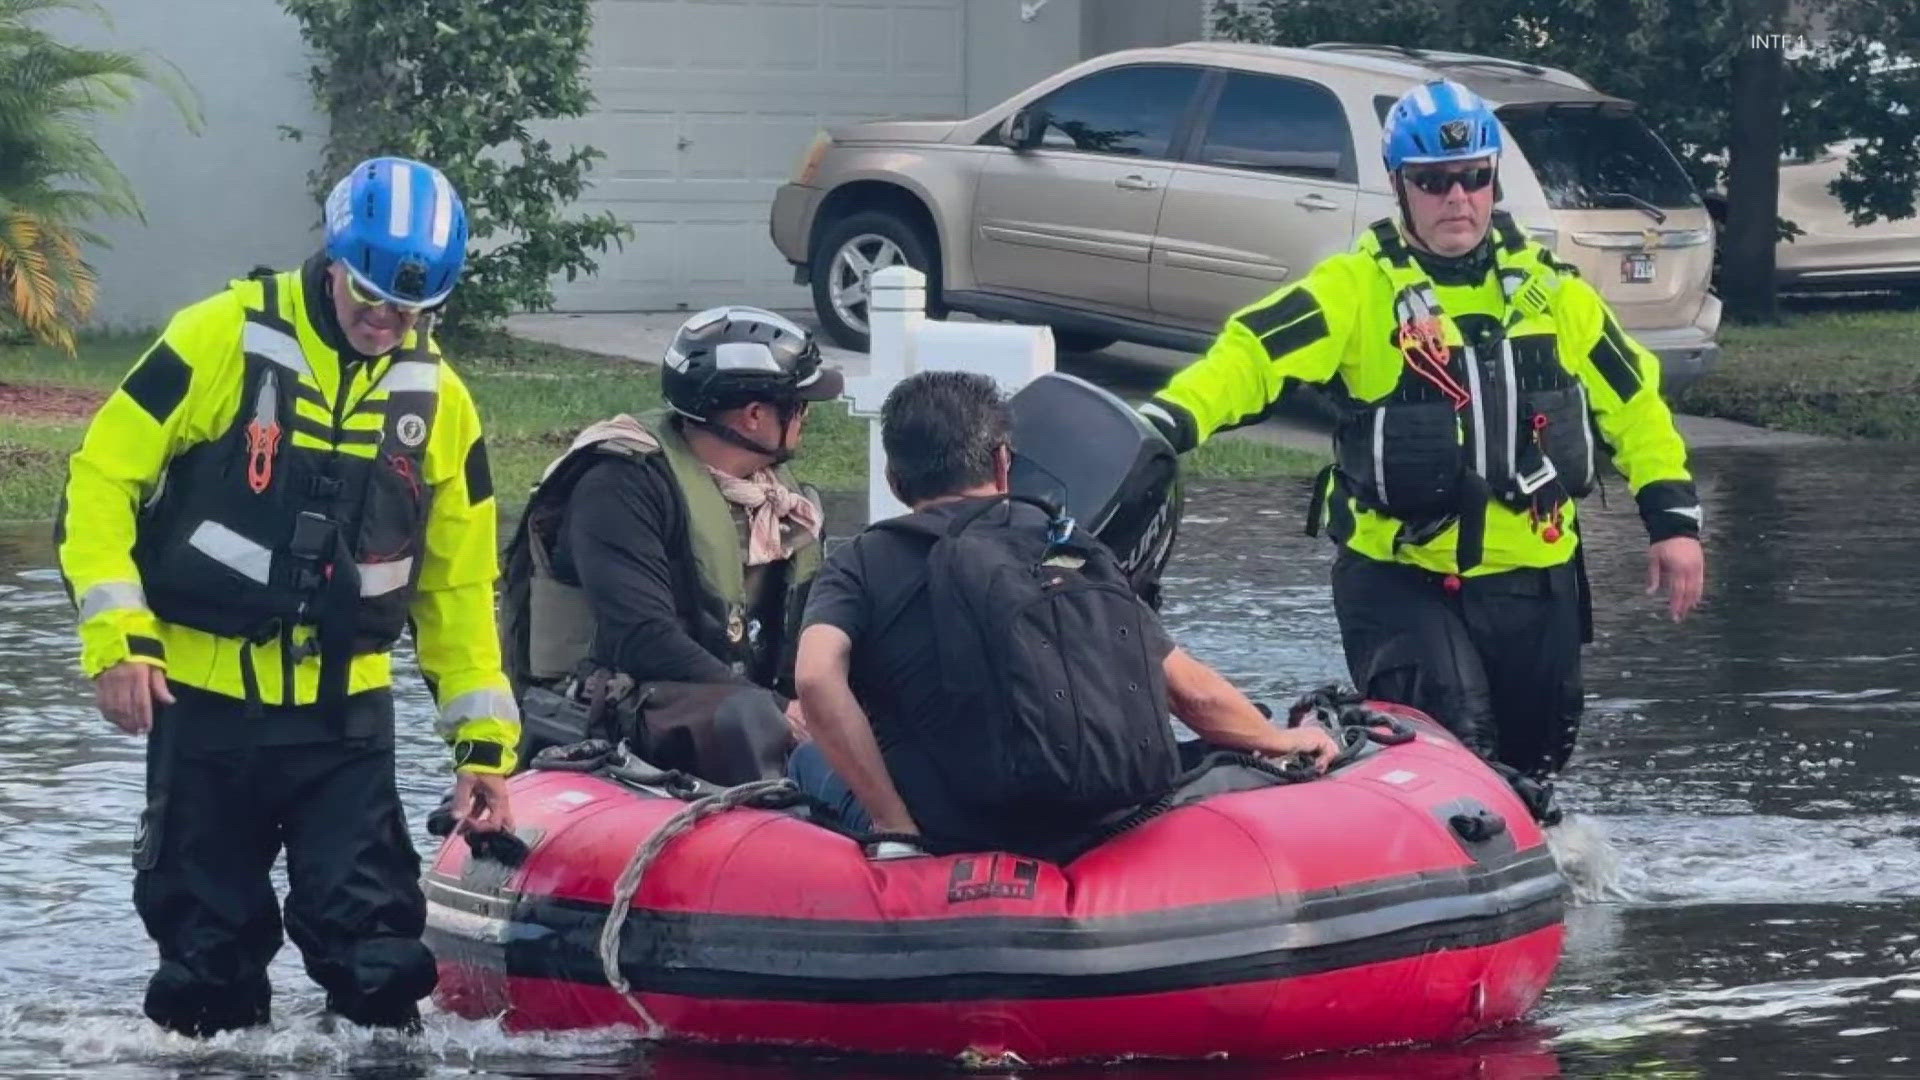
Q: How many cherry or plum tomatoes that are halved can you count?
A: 0